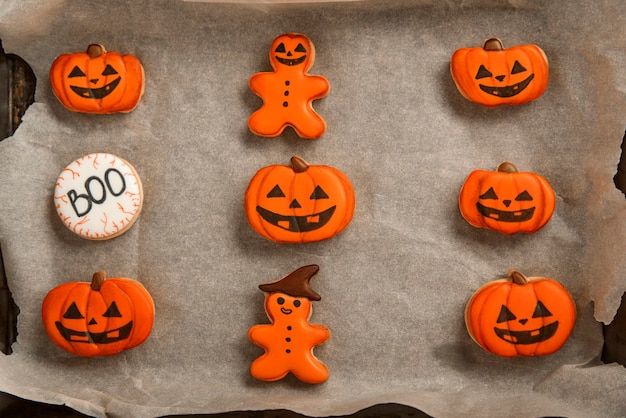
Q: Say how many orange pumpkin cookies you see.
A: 6